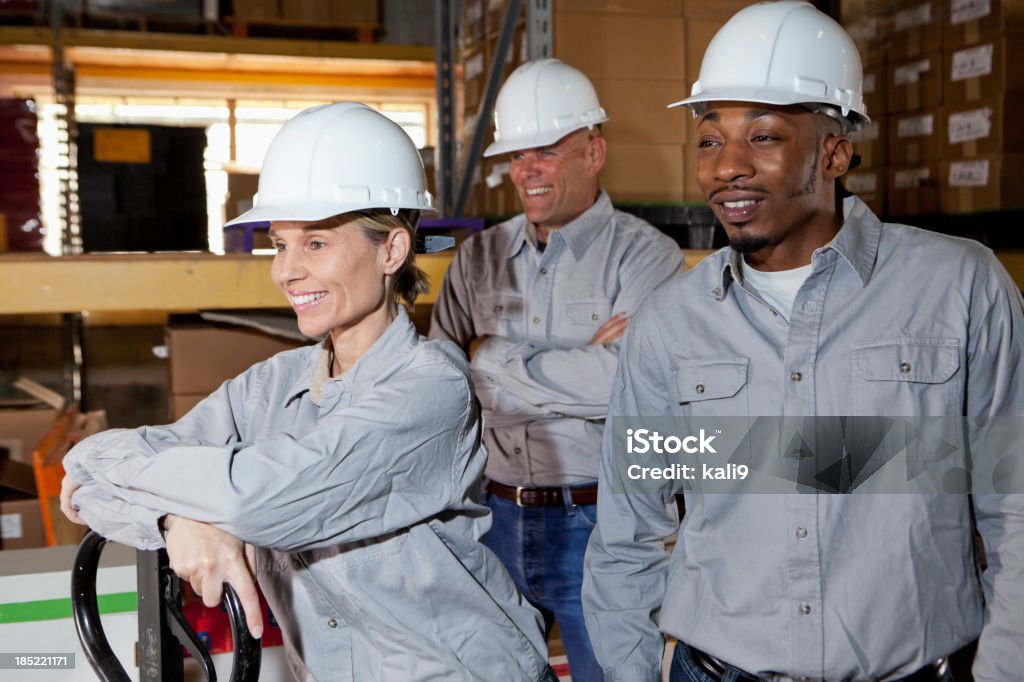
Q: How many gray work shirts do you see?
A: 3